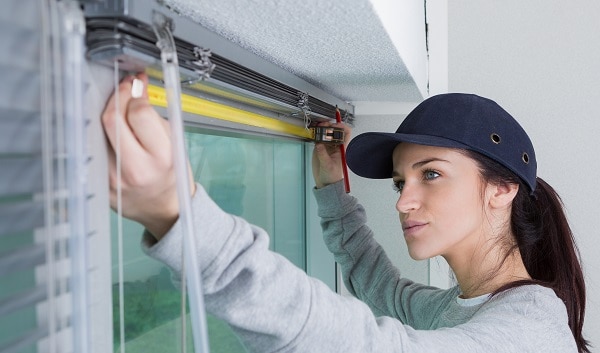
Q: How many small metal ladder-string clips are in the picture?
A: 2